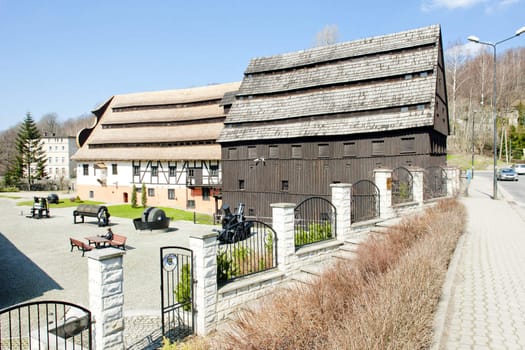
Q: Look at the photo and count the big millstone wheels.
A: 2